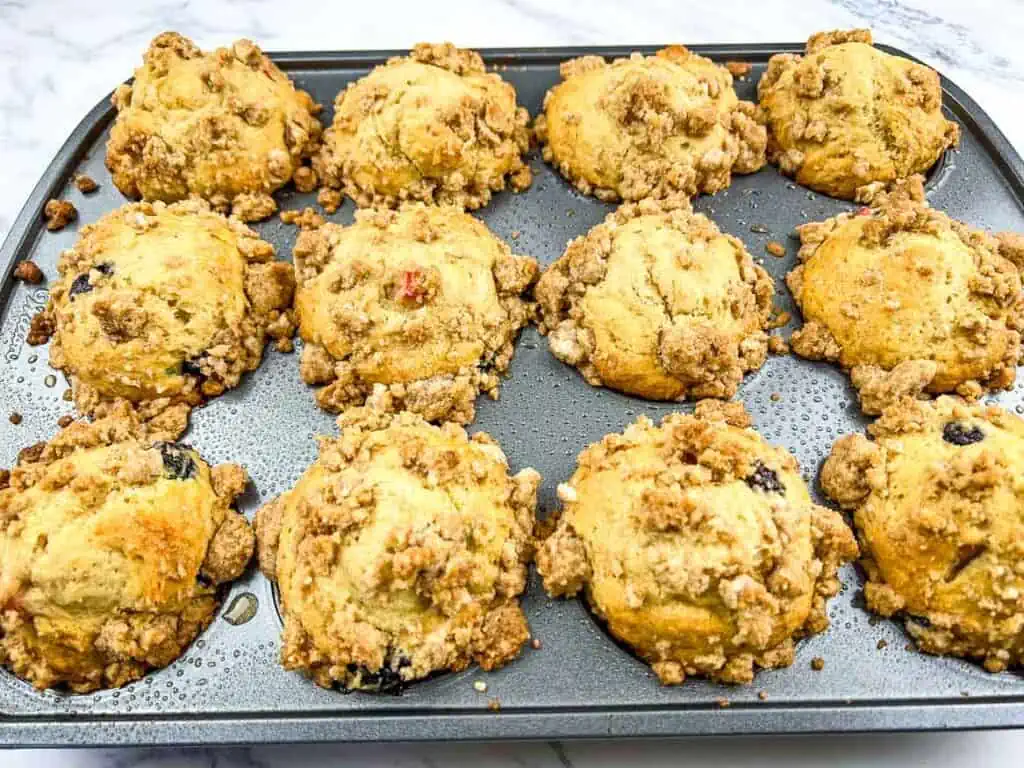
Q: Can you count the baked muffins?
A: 12